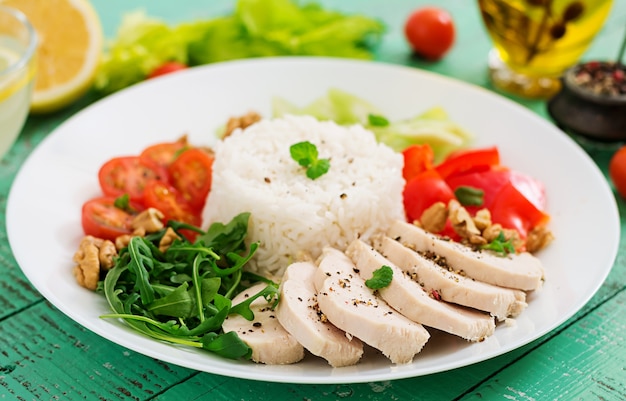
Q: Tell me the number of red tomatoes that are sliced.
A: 5